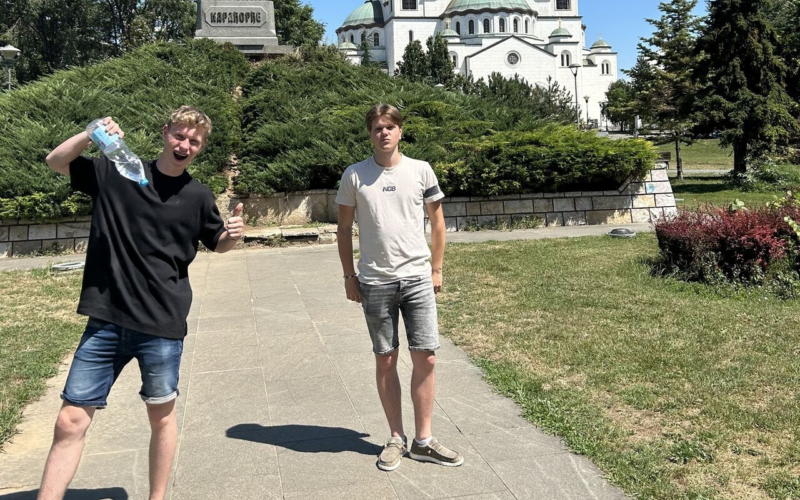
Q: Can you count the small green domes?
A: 4